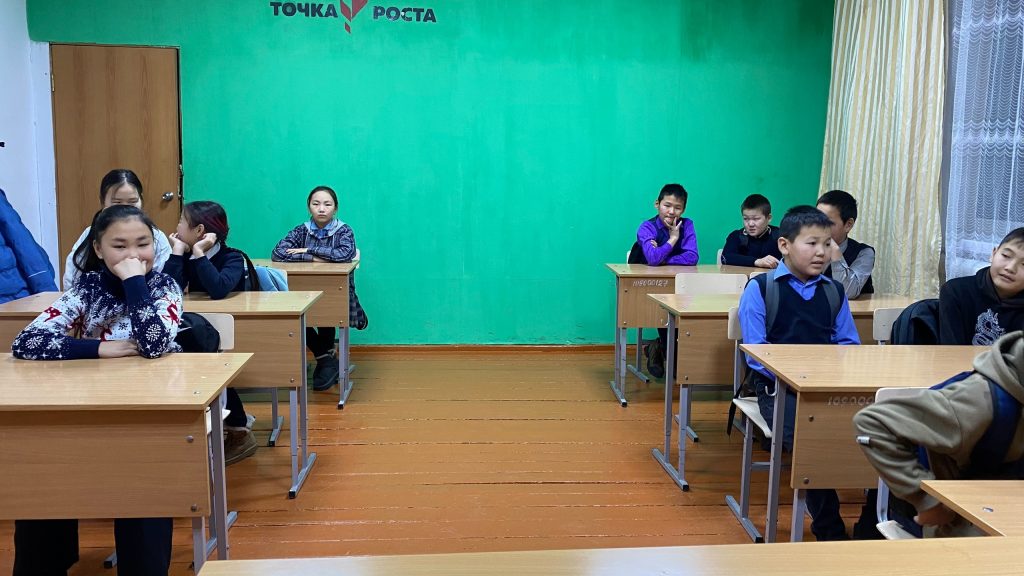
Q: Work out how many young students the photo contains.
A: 10